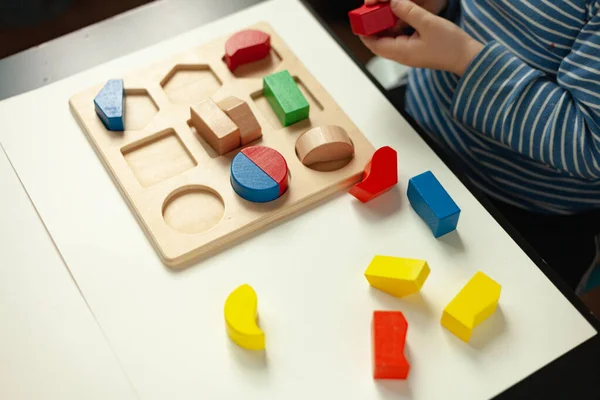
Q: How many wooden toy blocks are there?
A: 15